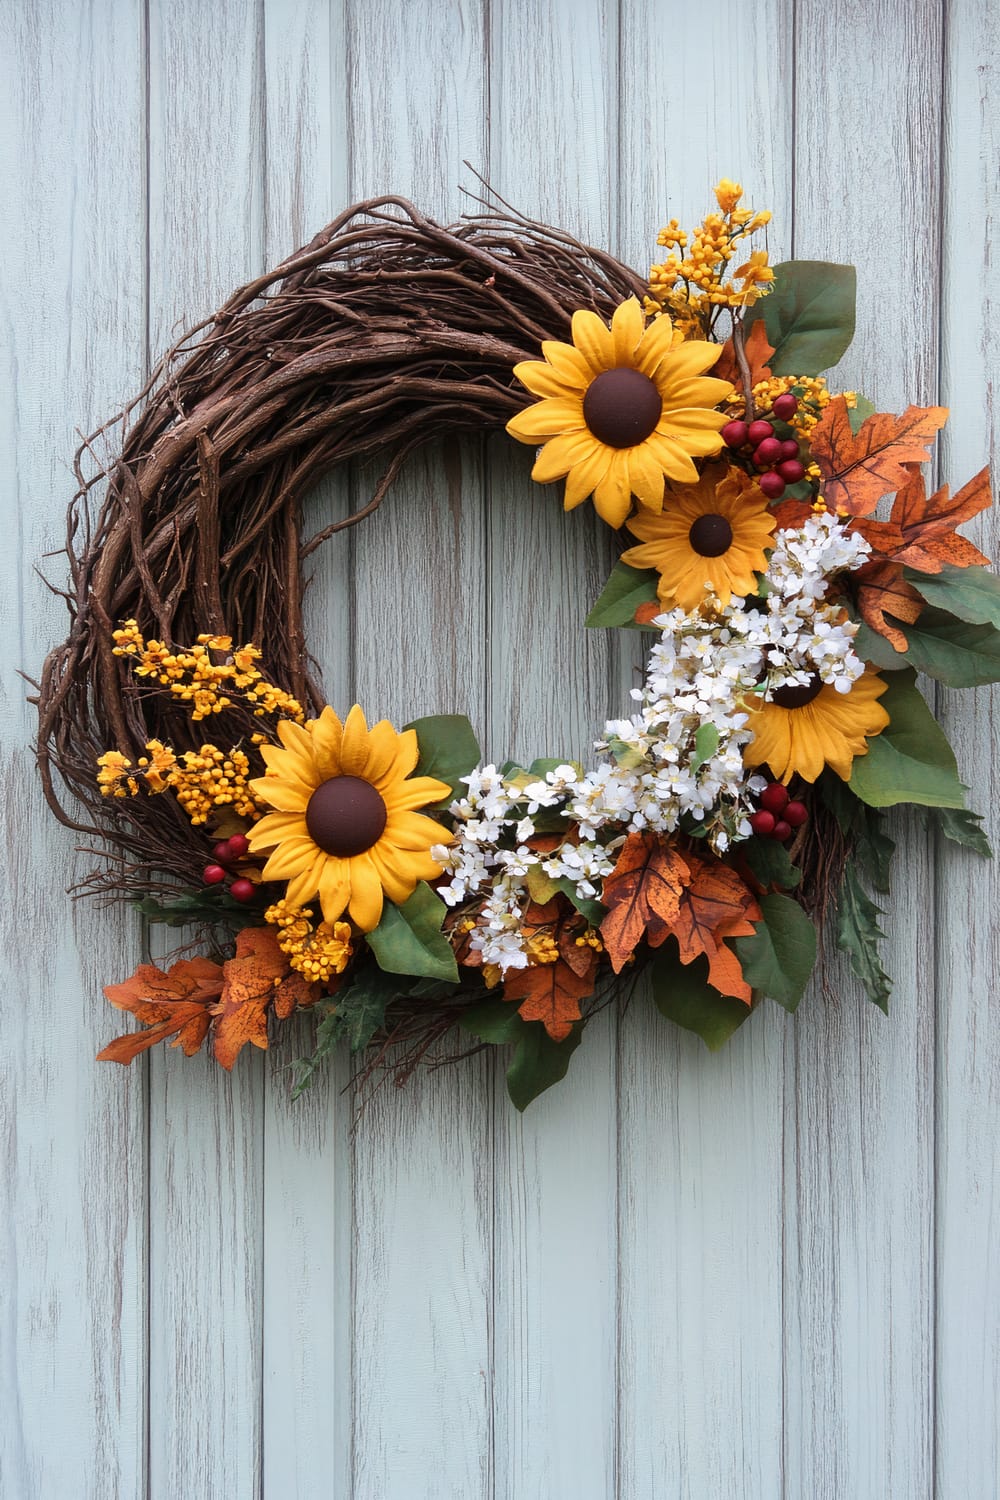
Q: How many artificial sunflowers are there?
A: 4